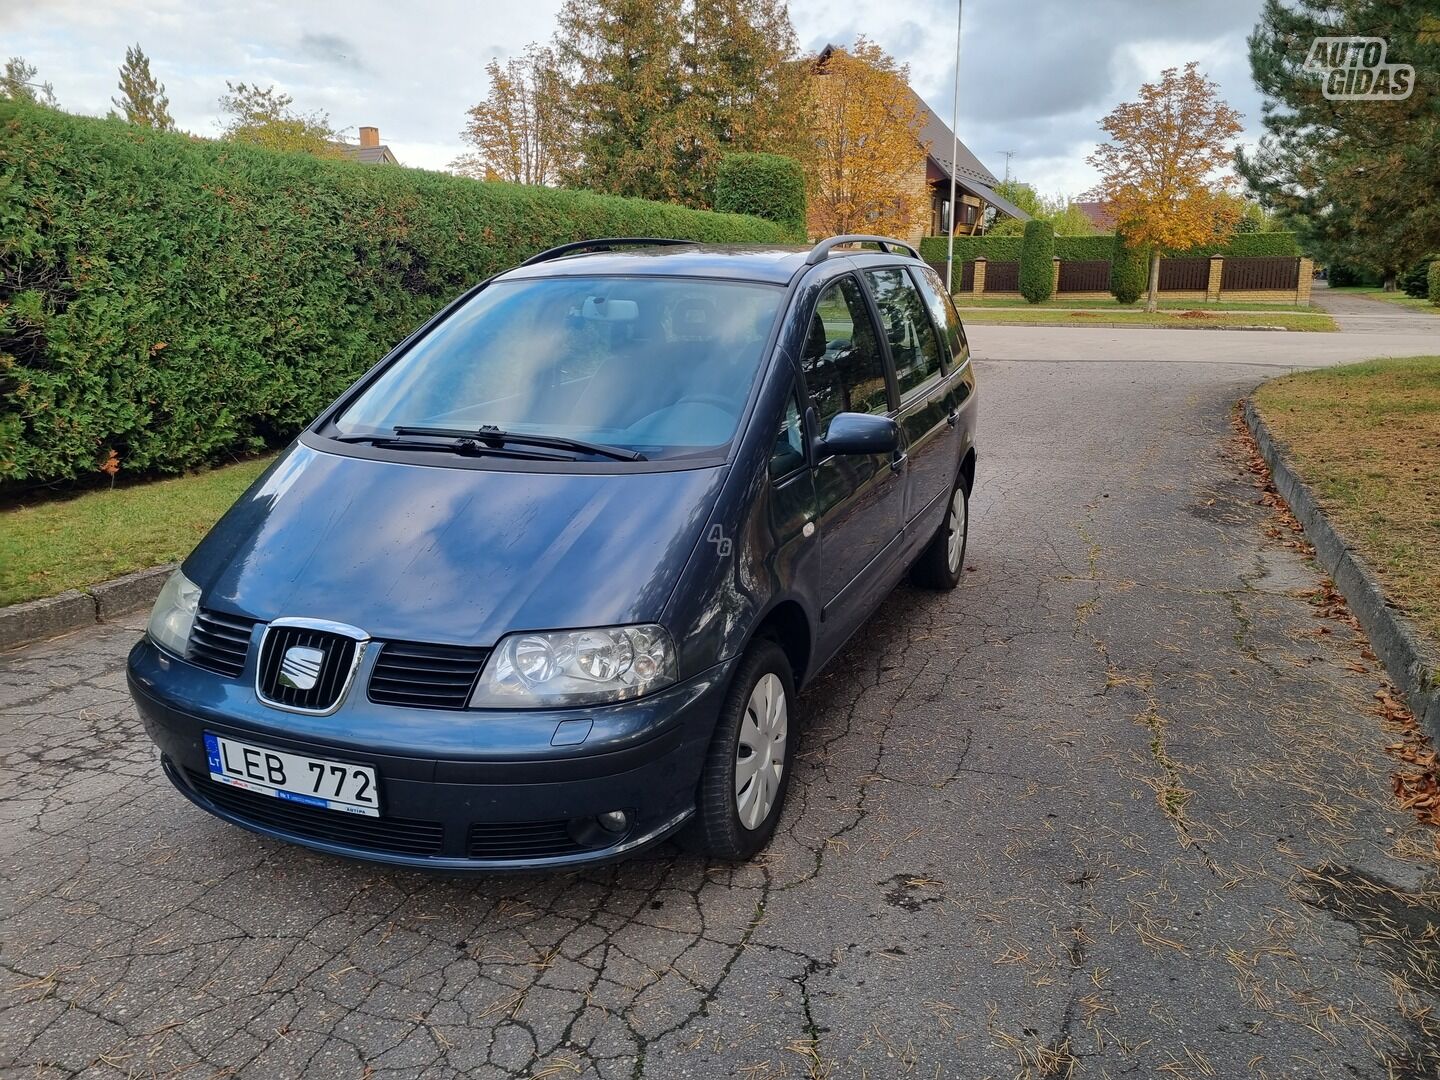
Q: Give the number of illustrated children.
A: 0